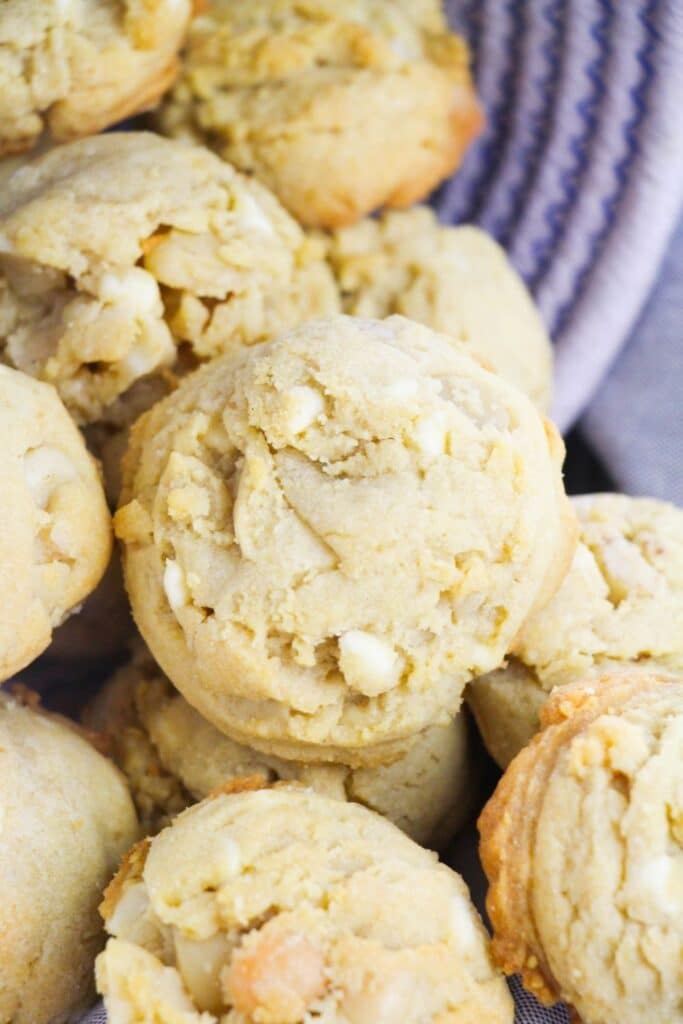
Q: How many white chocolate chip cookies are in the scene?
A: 11